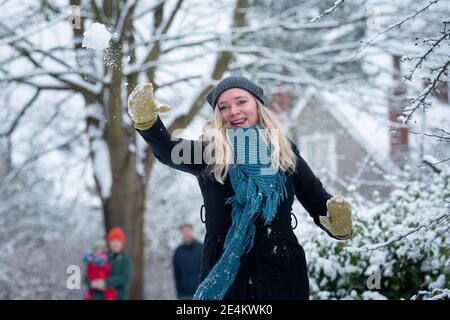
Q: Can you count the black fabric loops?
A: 2